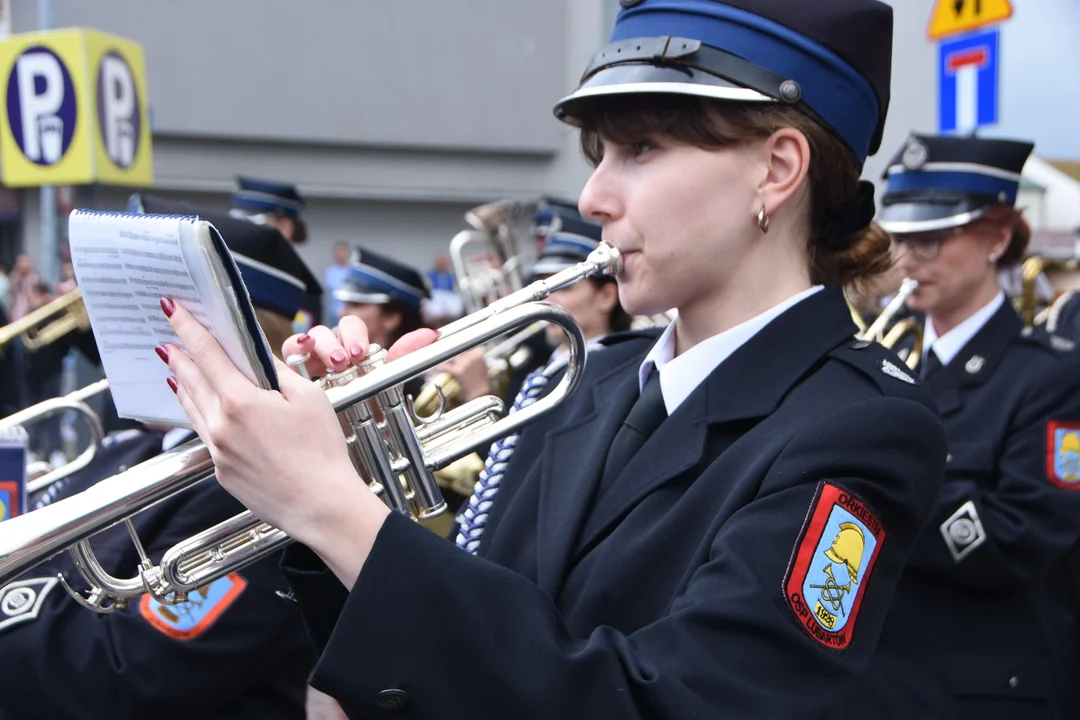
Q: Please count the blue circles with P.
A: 2